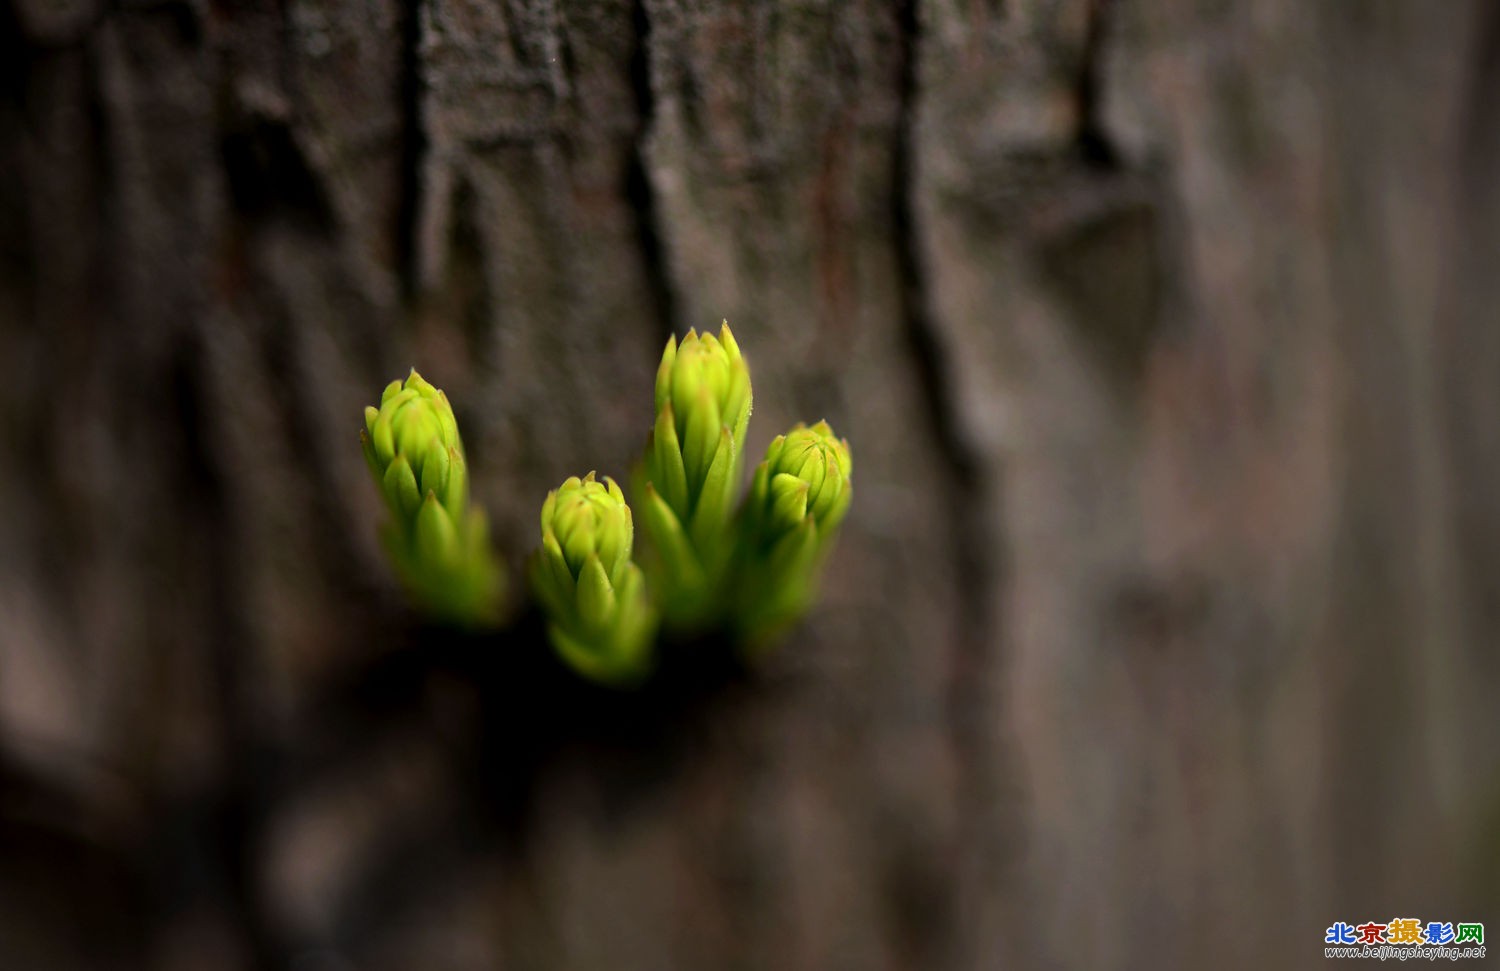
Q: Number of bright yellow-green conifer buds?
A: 4